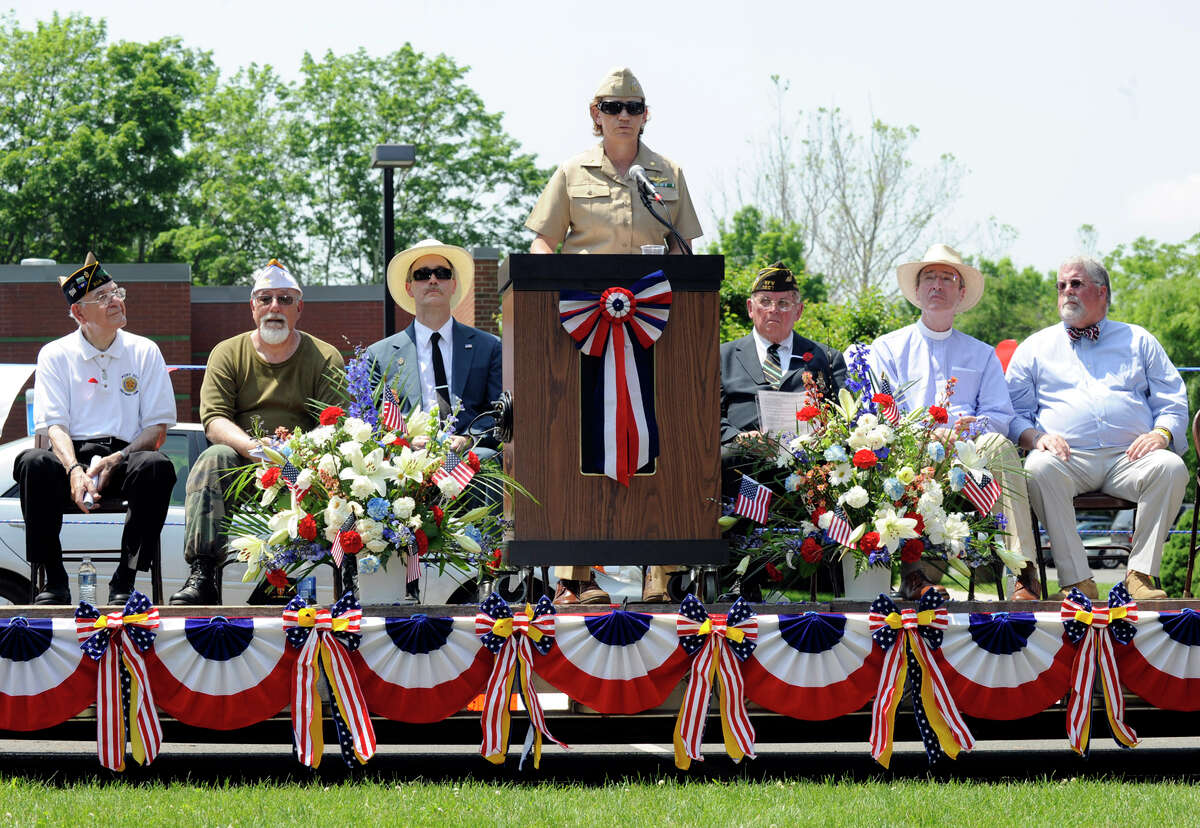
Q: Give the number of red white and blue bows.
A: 7